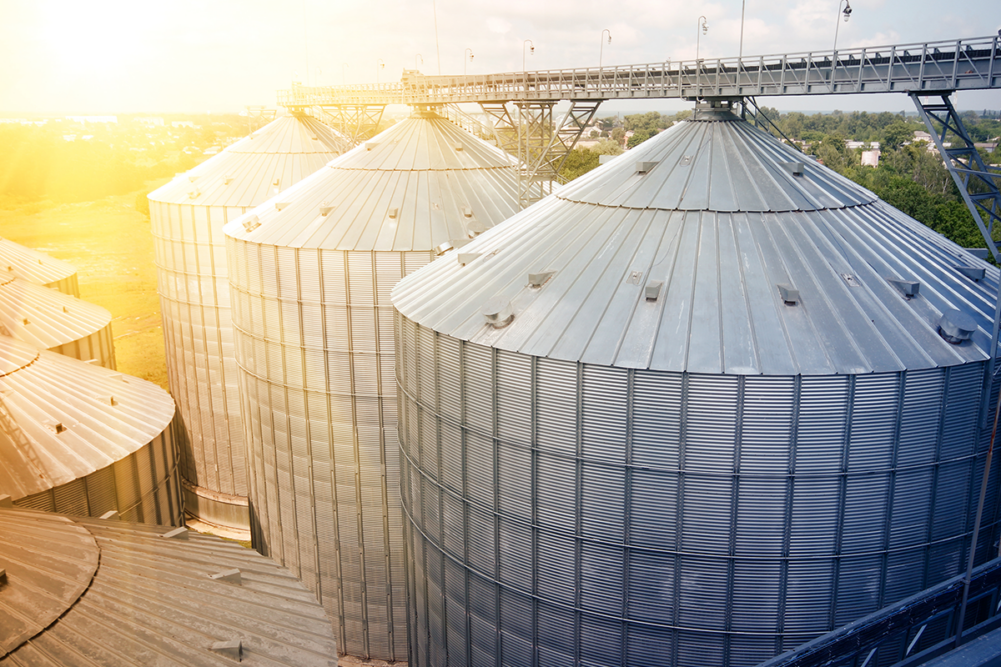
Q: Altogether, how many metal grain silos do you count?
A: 7